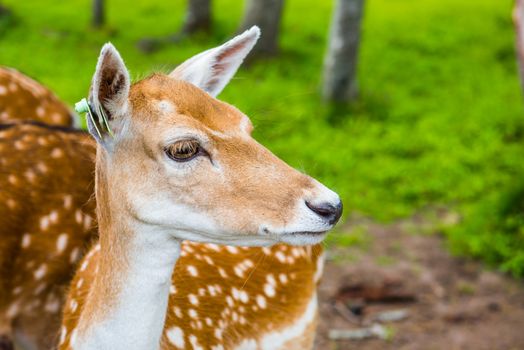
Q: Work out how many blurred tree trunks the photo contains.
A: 5